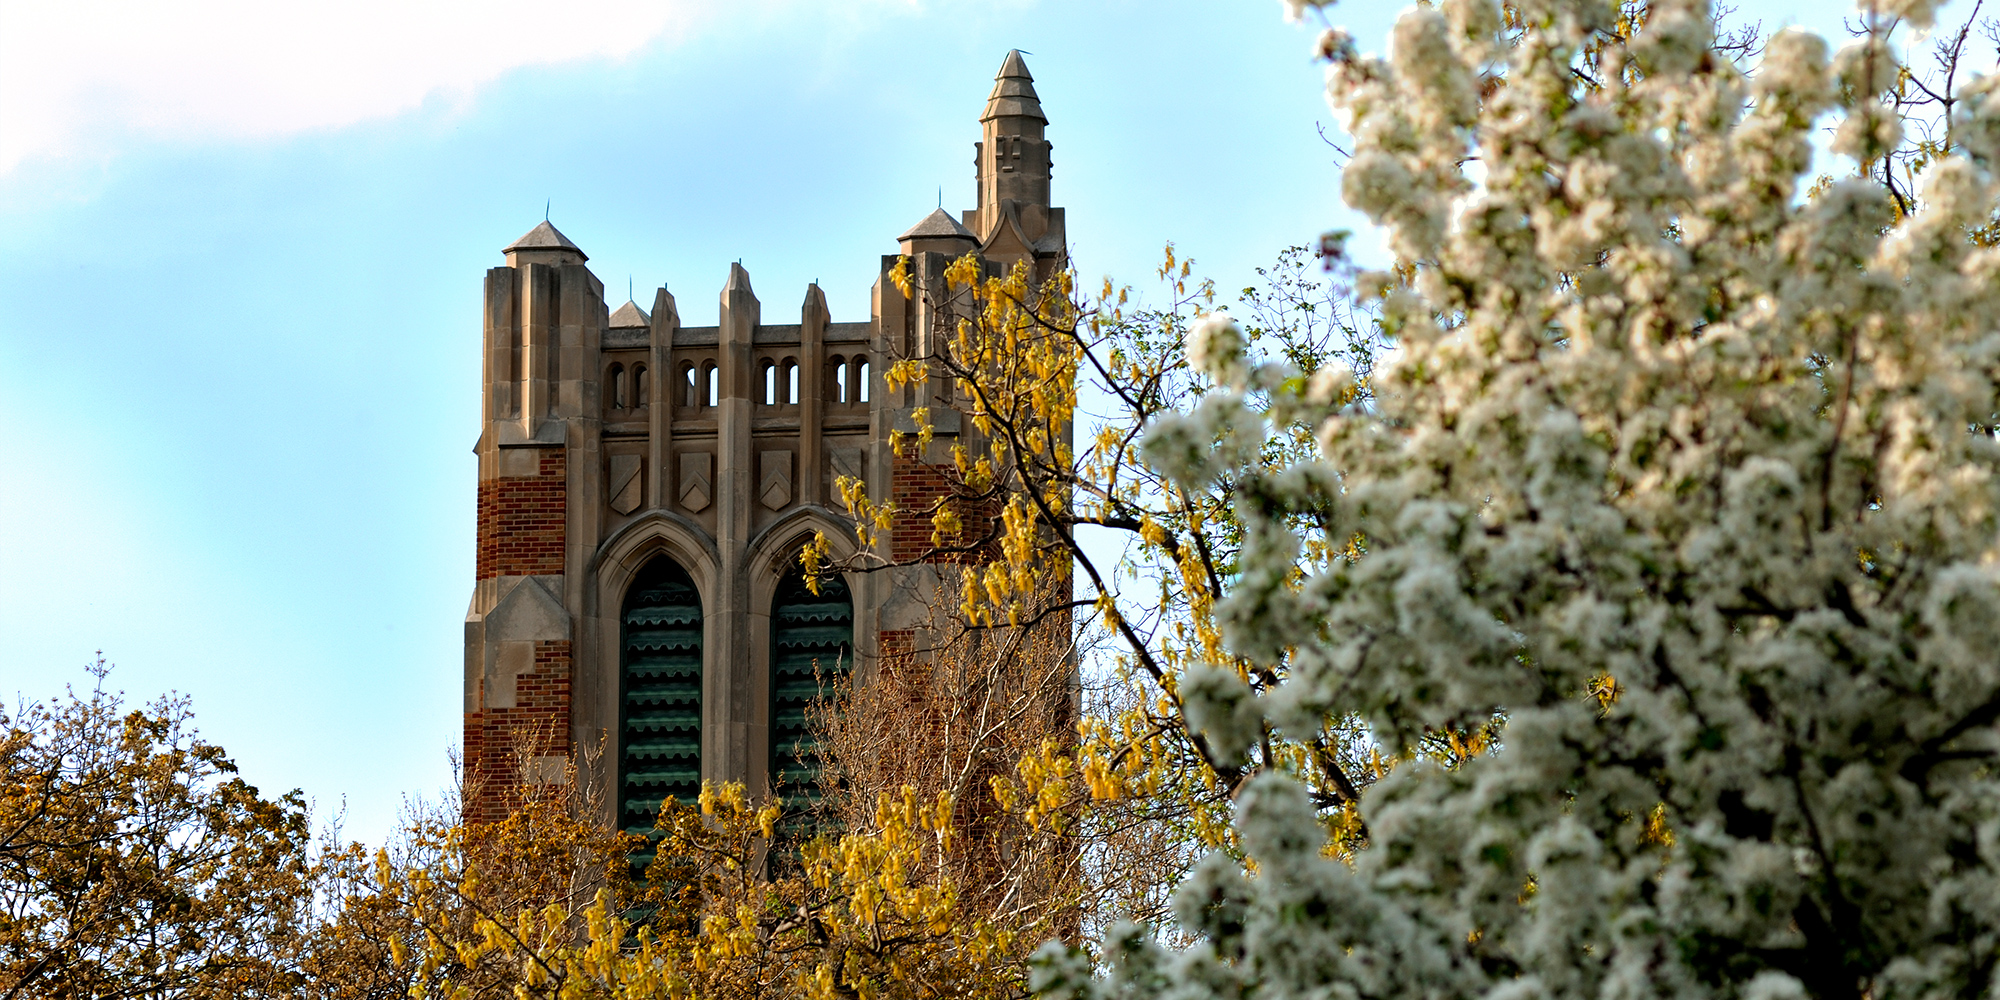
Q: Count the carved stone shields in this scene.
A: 4